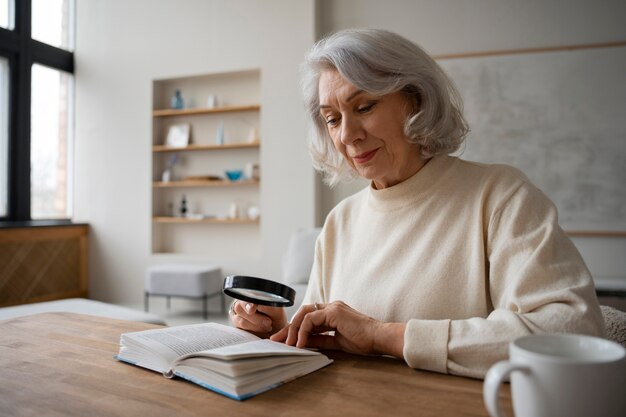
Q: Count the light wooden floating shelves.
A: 4